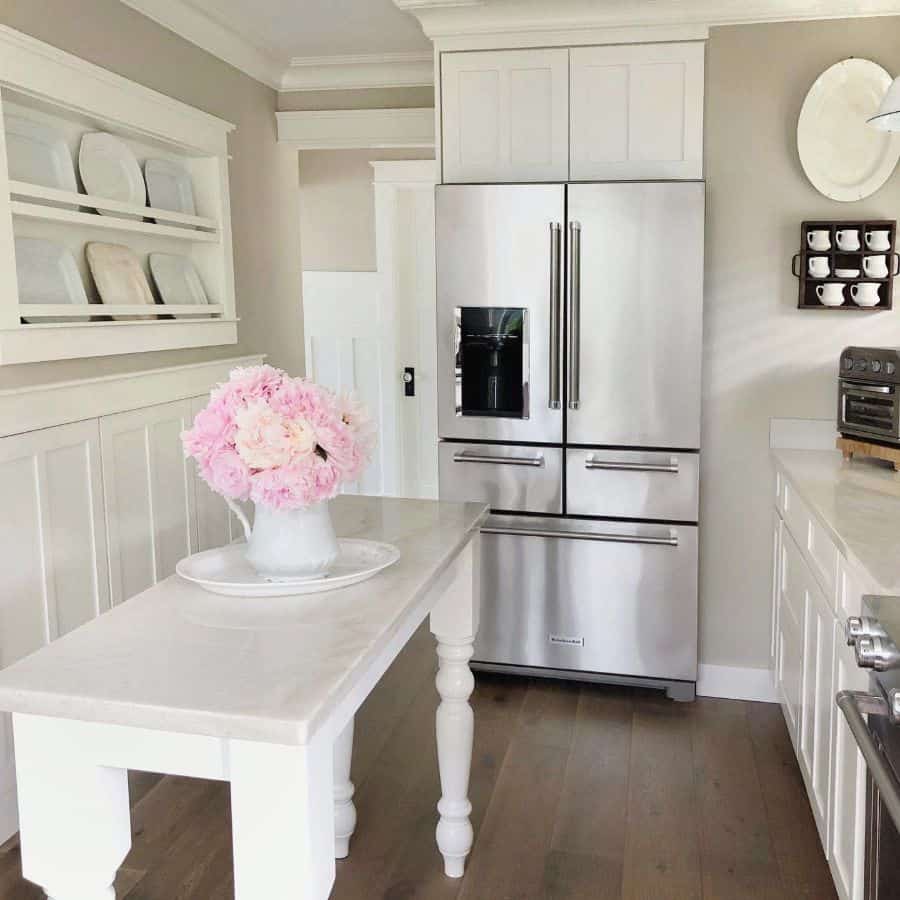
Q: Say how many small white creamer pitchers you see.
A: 7